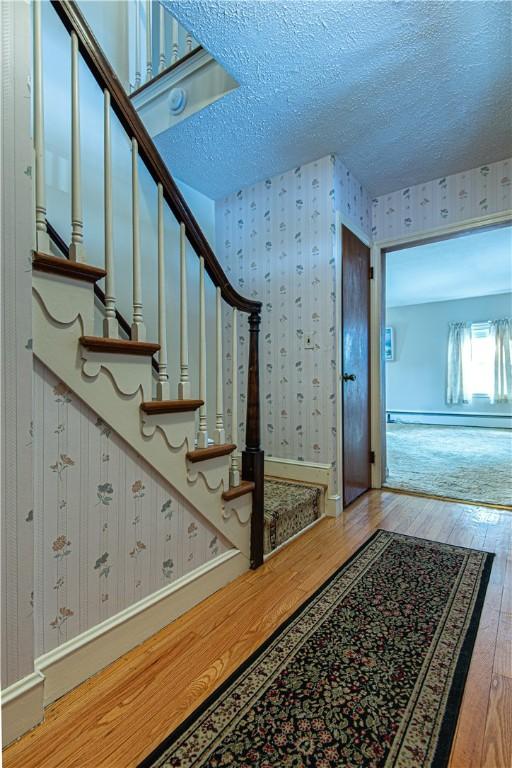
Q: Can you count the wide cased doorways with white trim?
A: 1